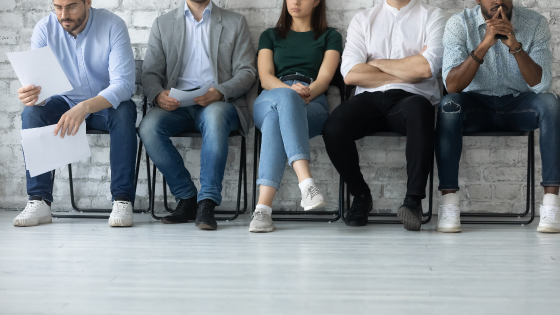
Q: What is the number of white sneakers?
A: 6